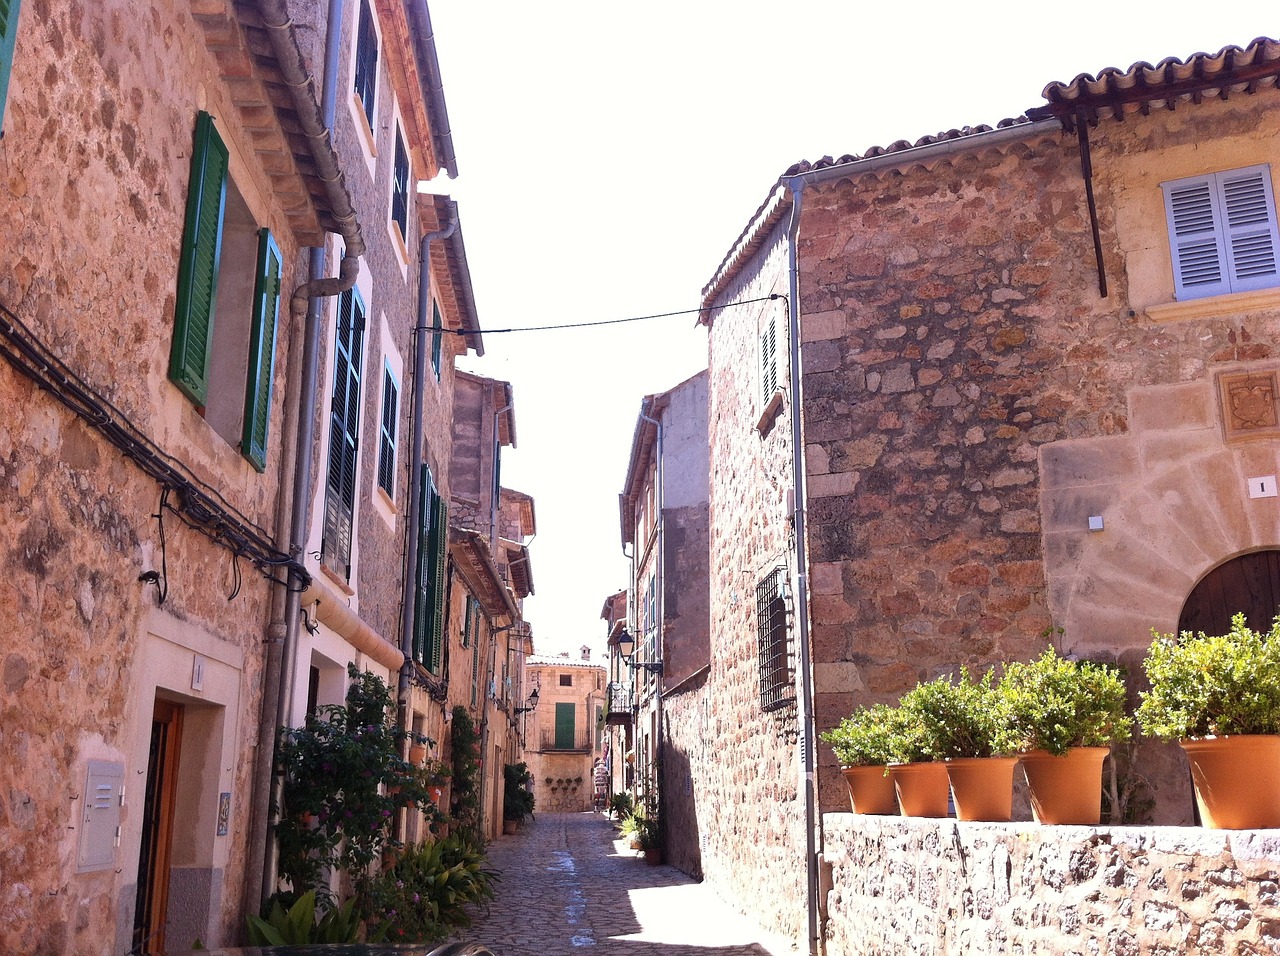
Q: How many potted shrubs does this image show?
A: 5